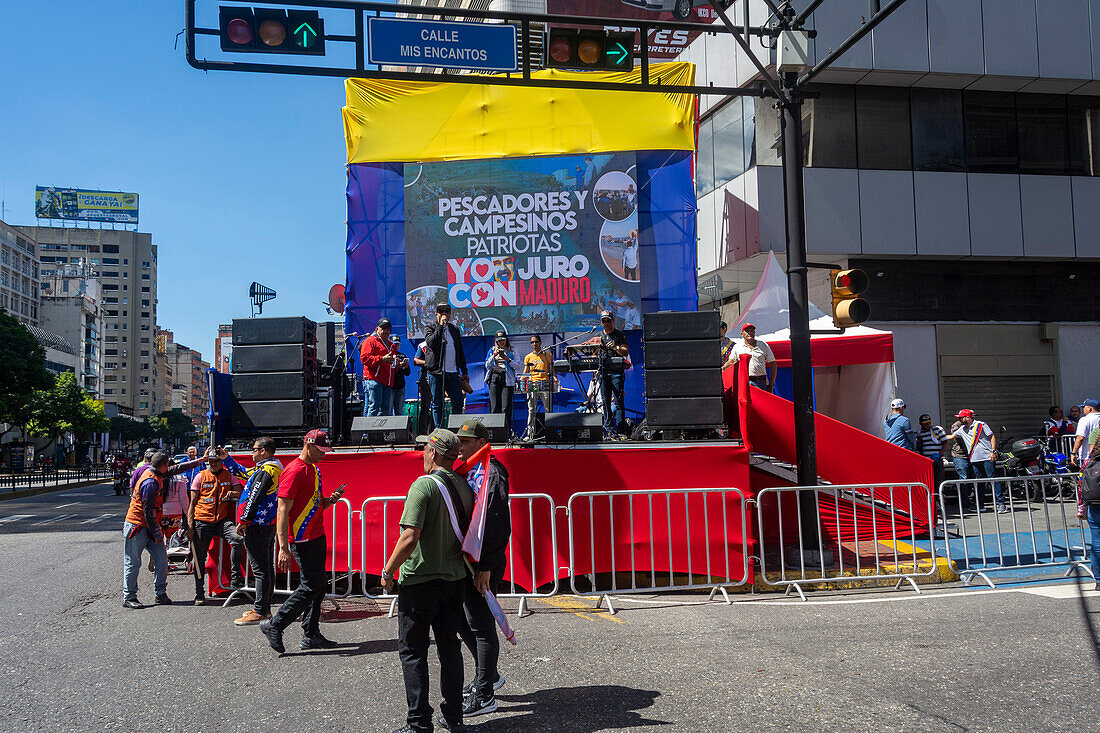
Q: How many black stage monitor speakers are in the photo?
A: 3